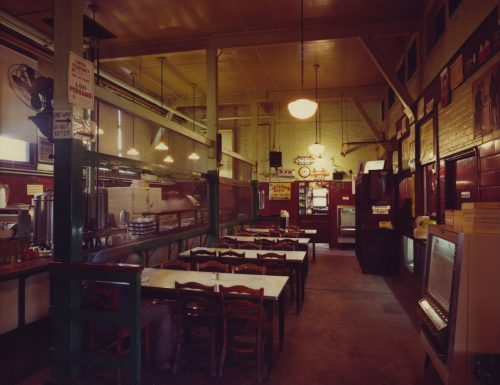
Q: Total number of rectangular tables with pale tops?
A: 4